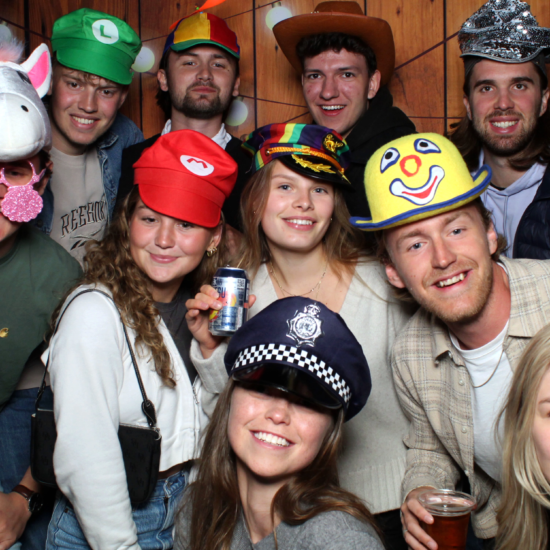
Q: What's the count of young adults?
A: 10